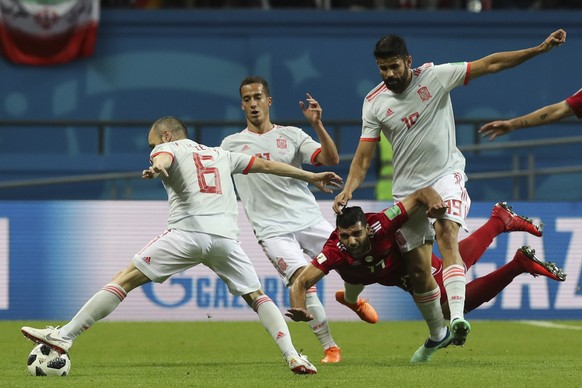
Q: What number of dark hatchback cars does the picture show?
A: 0